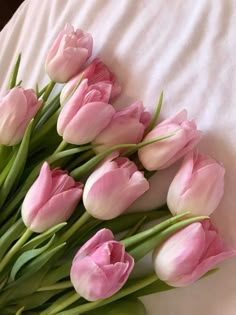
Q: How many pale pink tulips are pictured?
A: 11